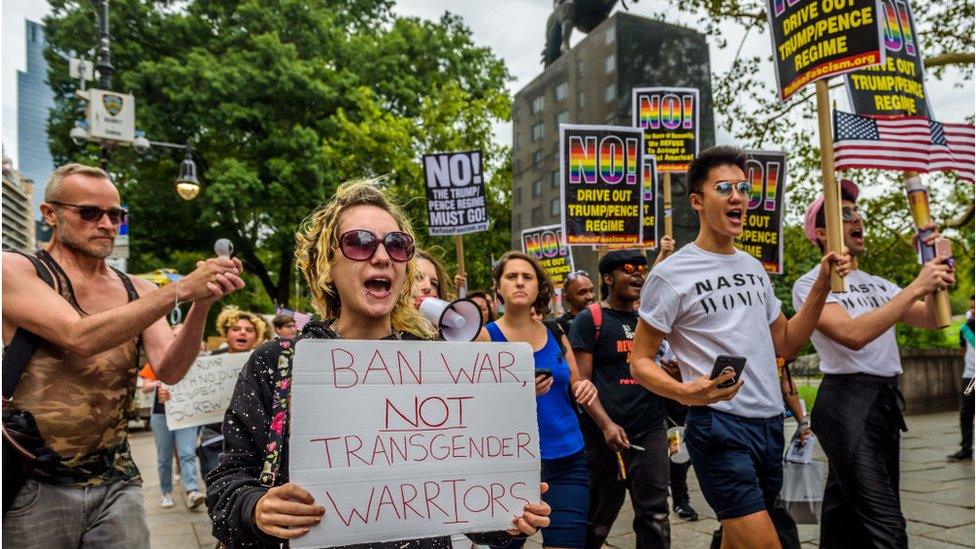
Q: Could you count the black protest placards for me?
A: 8